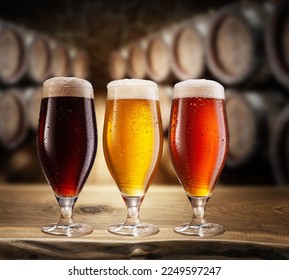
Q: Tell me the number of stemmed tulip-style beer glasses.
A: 3